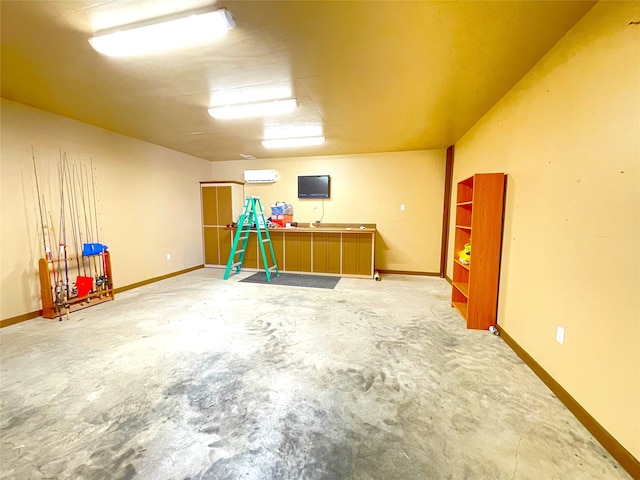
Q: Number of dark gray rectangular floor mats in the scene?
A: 1